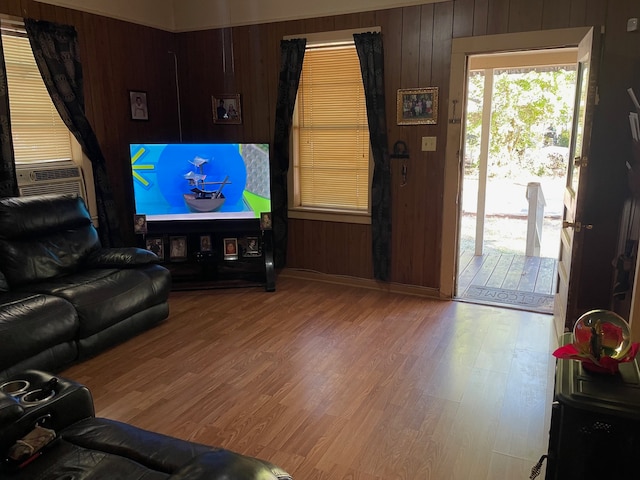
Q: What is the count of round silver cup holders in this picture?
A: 2